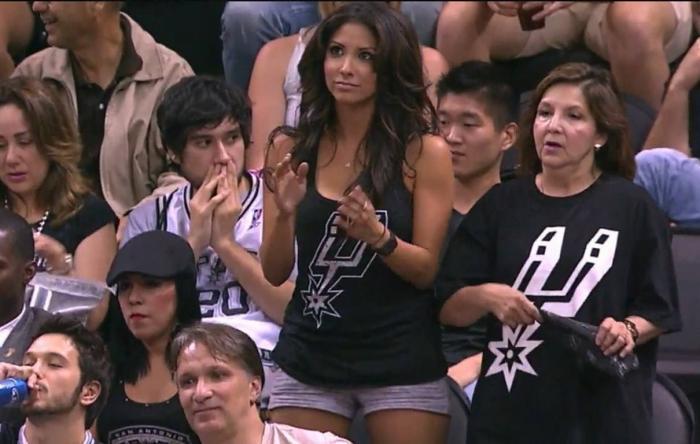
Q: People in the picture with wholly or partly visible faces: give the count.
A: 10